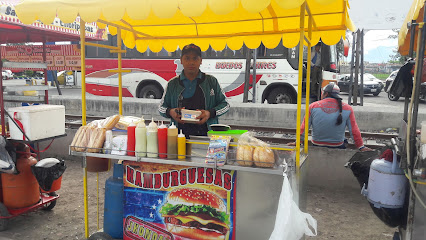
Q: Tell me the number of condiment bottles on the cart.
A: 6